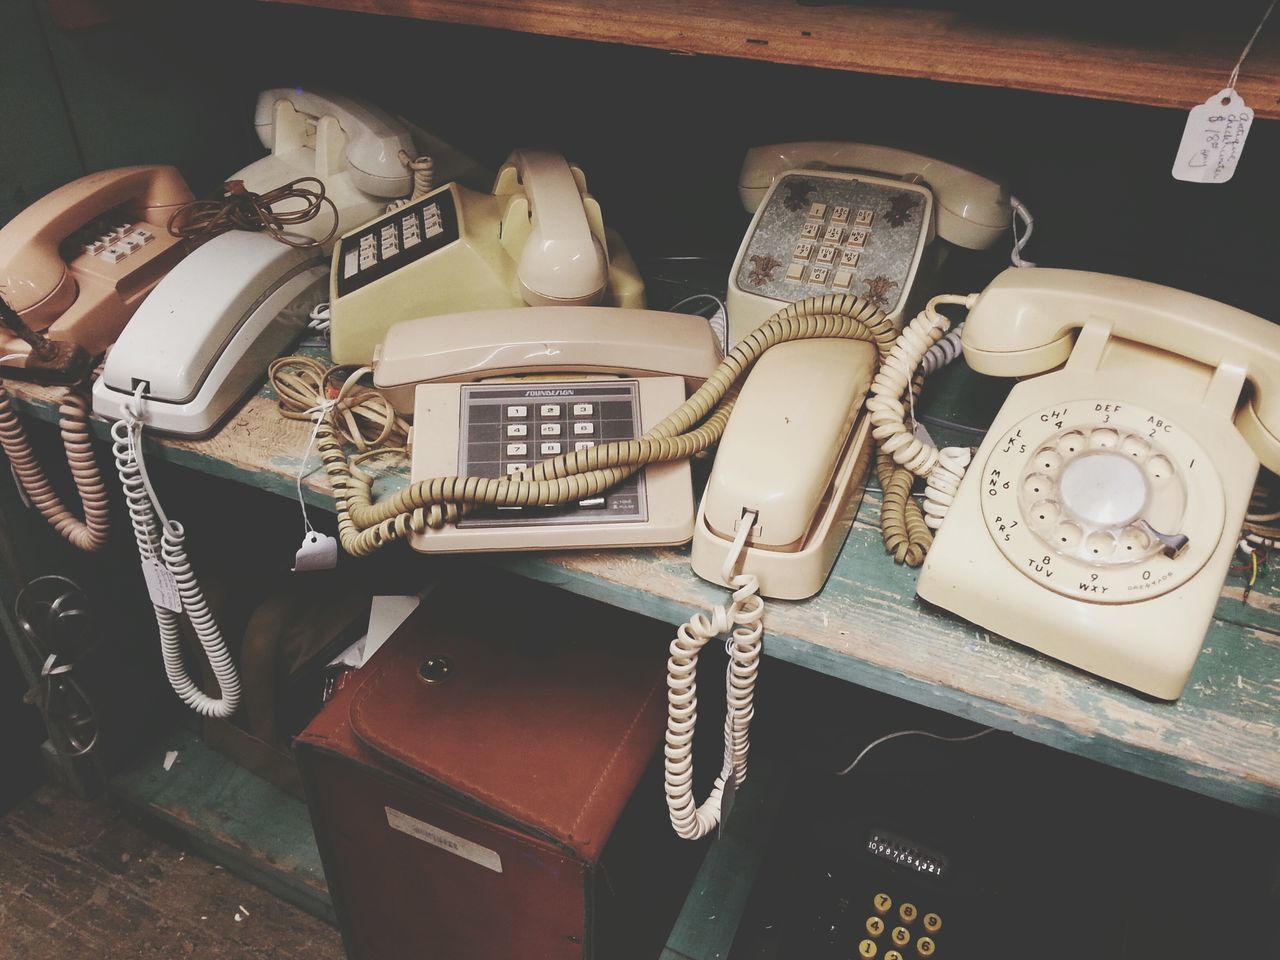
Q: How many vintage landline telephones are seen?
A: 8